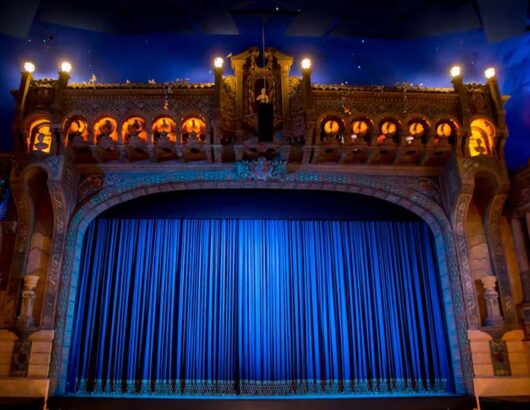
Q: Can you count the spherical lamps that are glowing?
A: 6